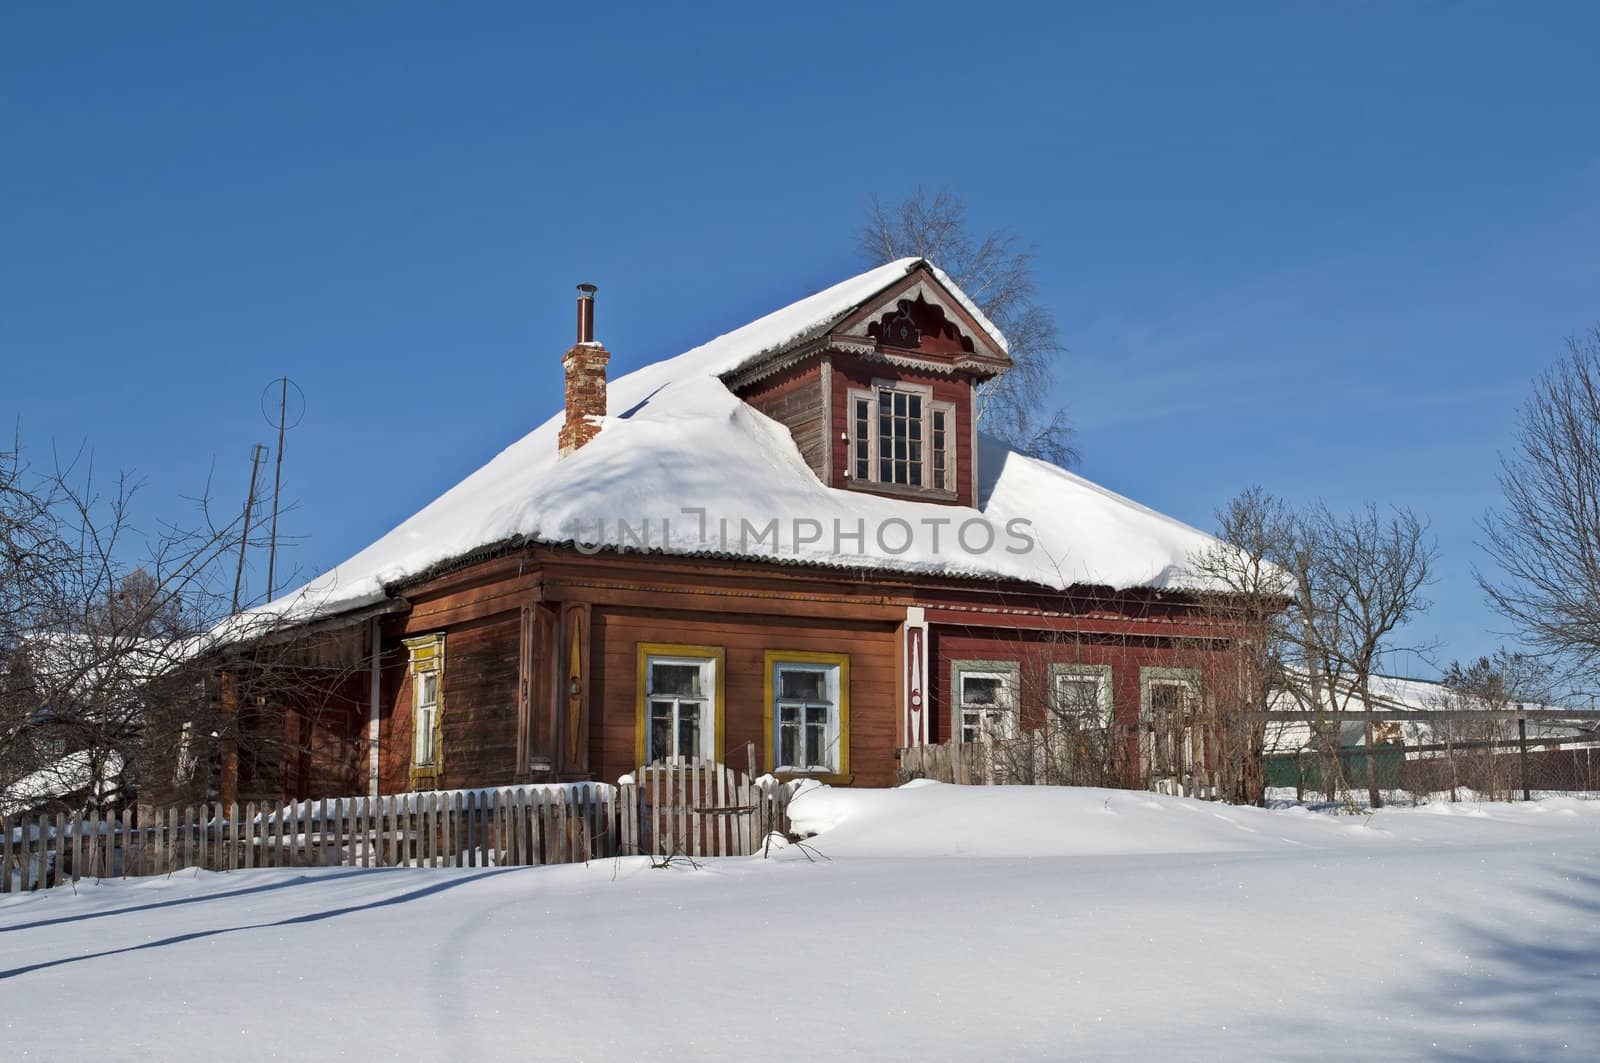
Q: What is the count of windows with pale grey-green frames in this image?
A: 3